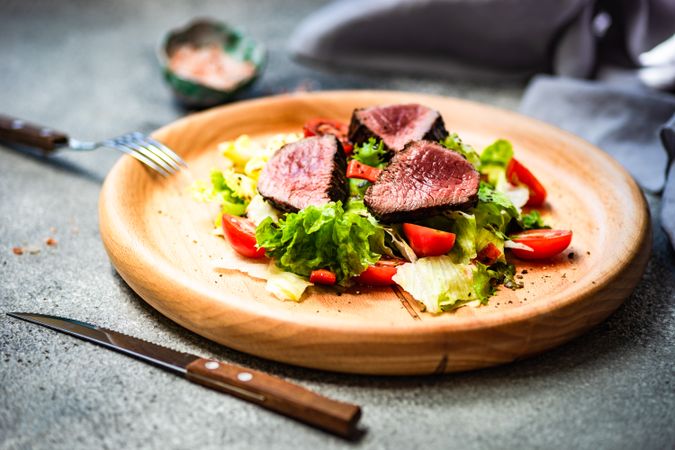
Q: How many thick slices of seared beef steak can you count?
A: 3